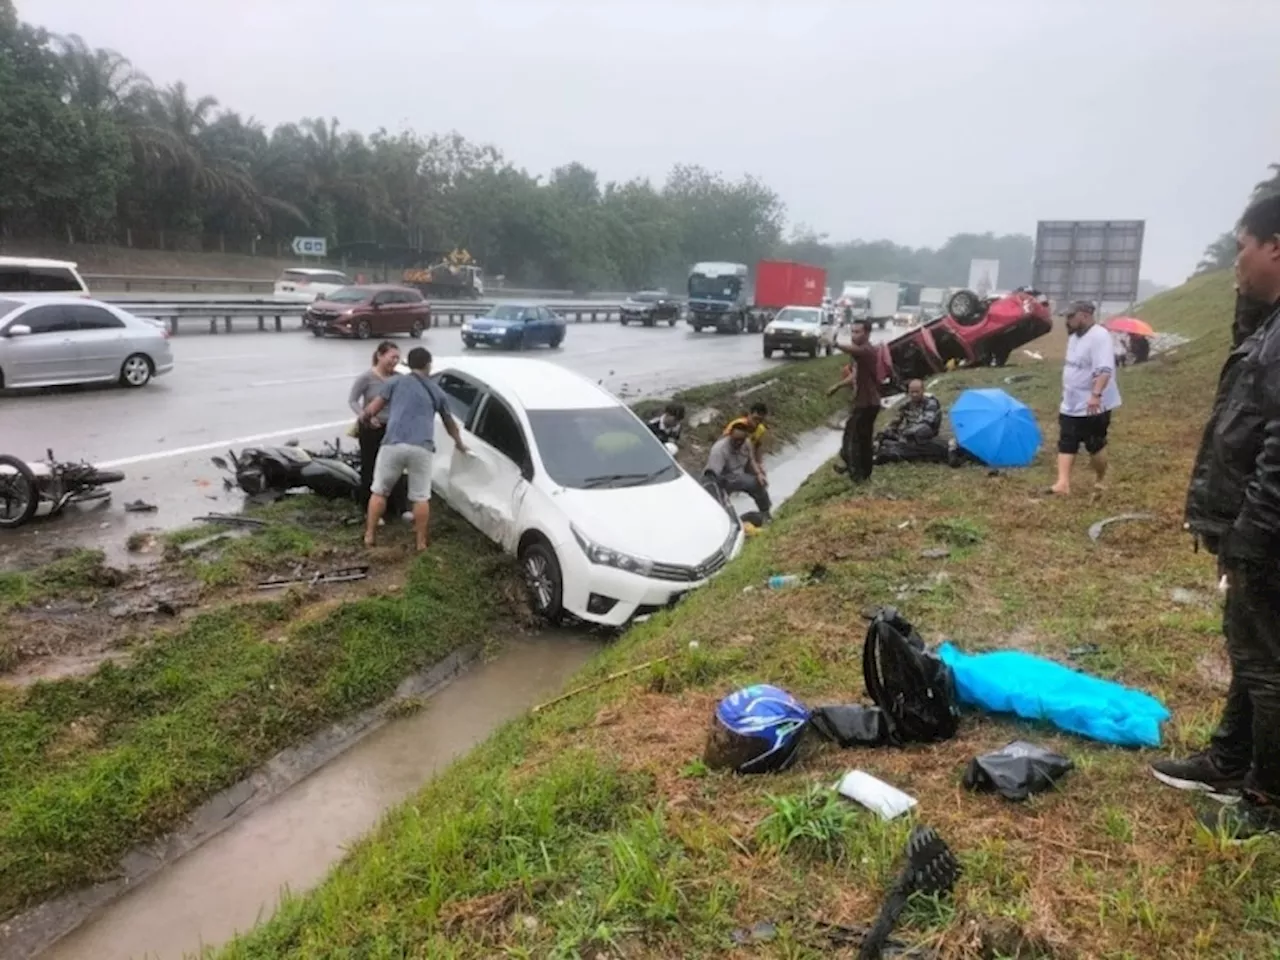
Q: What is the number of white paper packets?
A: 1